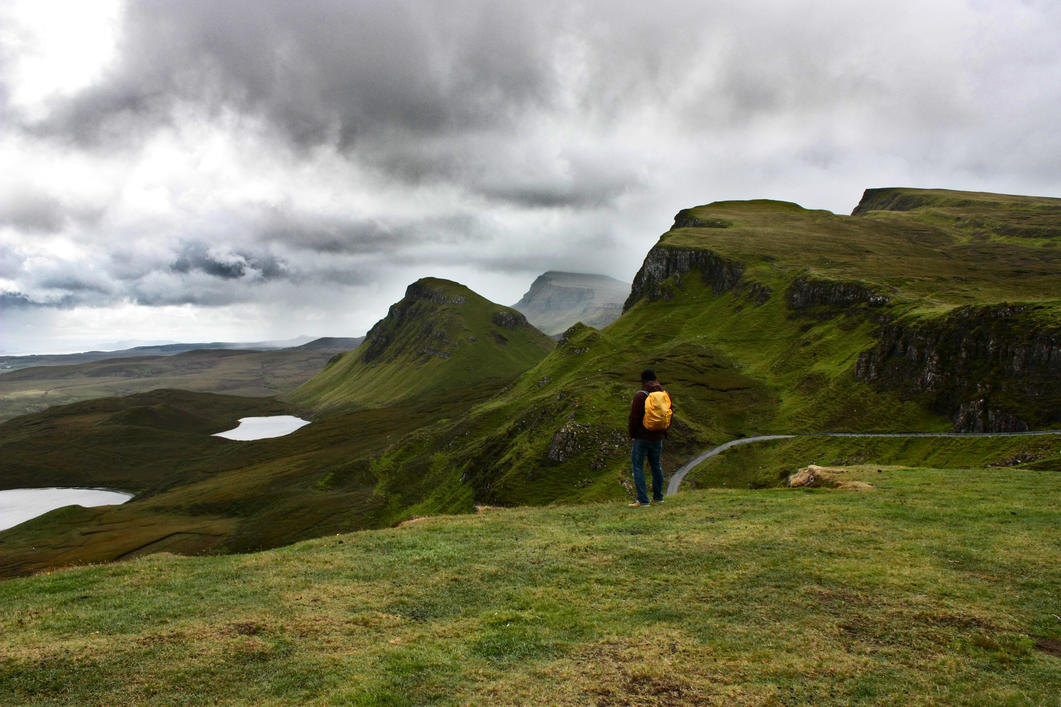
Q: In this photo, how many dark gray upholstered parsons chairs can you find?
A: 0